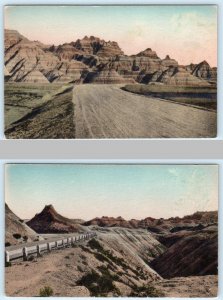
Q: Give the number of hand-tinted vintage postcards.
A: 2